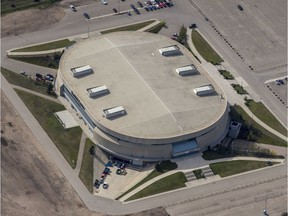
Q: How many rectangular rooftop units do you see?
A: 6